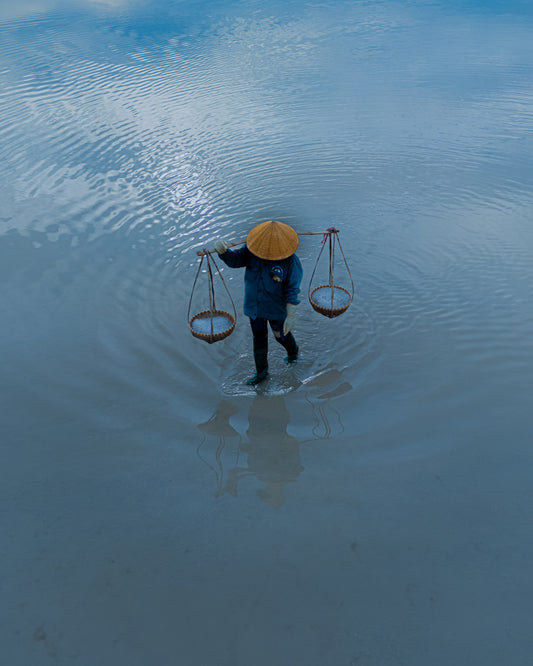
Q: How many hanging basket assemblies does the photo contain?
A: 2